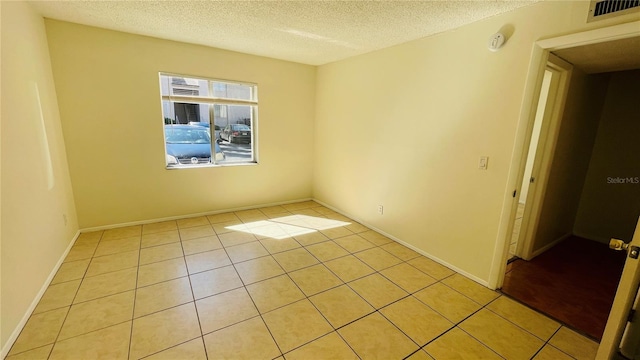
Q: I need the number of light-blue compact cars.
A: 1